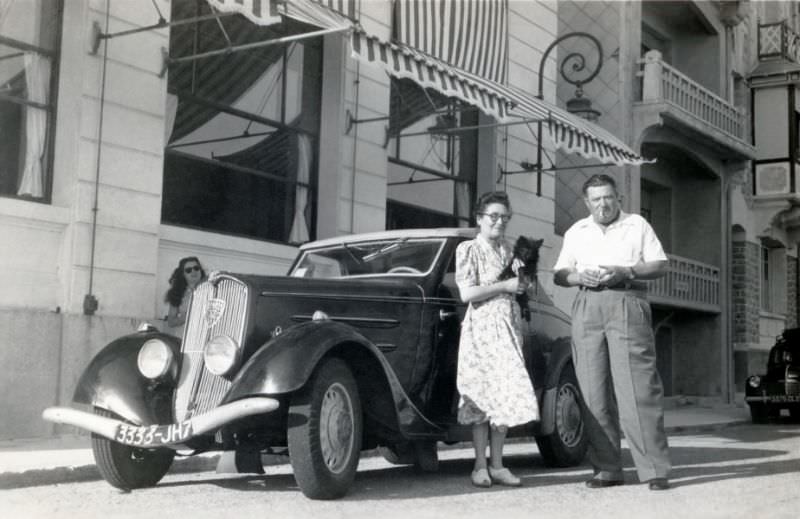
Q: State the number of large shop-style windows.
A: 3